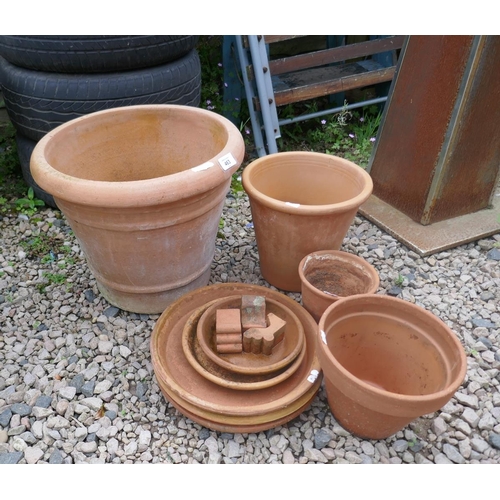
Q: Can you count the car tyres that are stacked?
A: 3